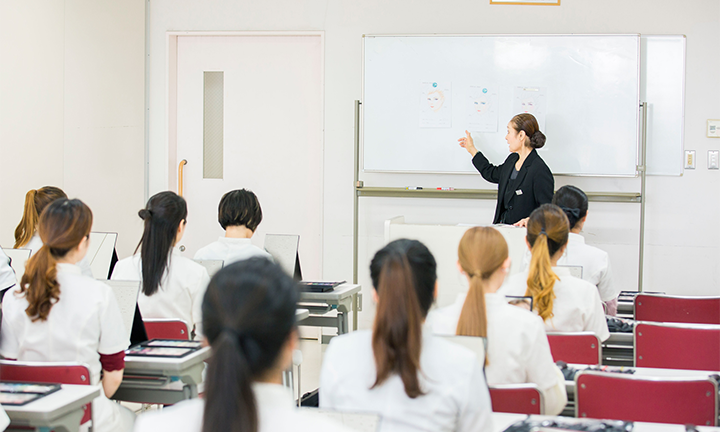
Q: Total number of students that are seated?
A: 9